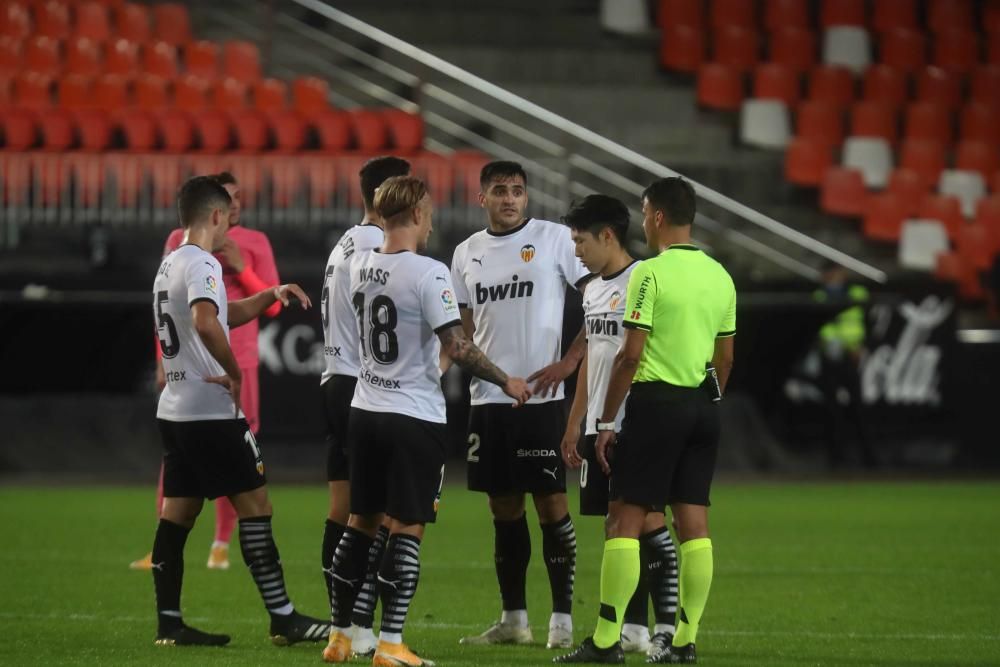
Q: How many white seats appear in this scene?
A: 6